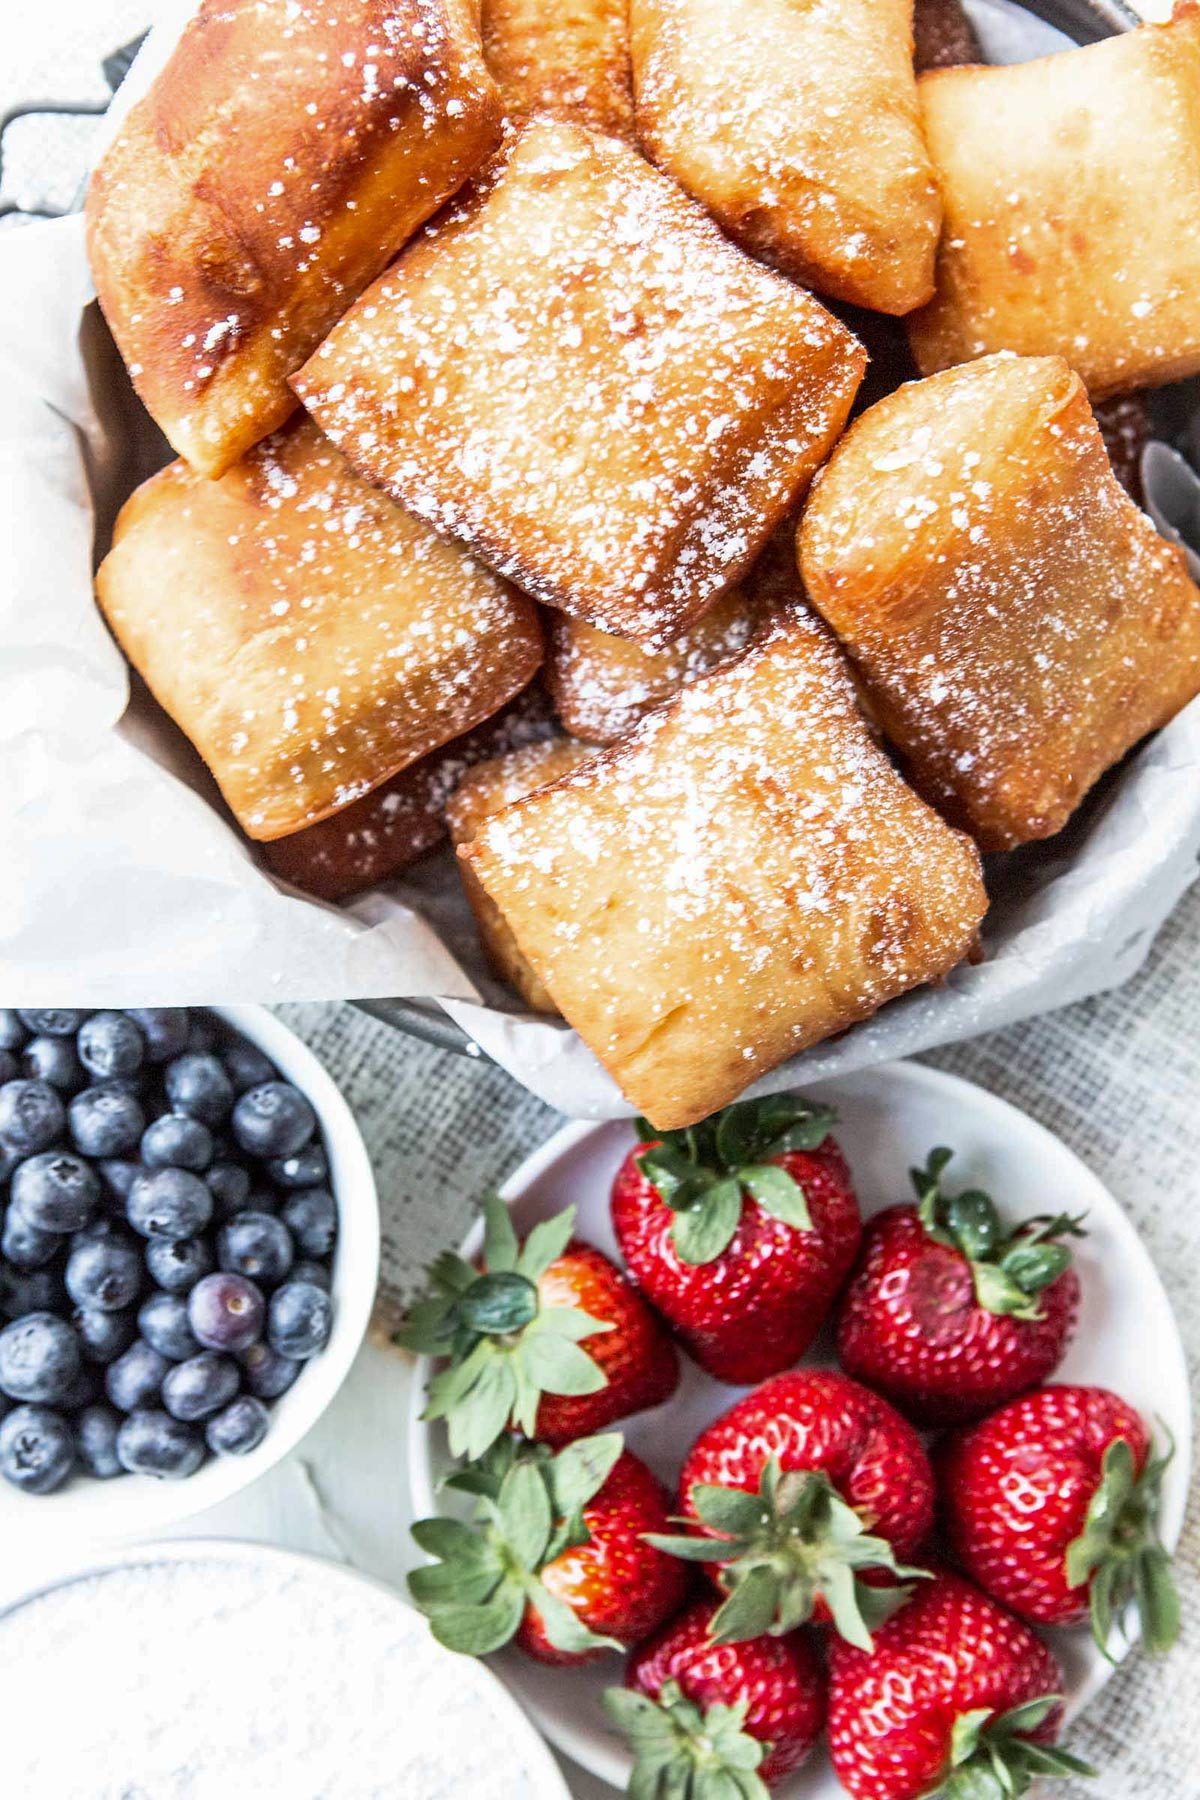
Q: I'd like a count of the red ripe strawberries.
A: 8